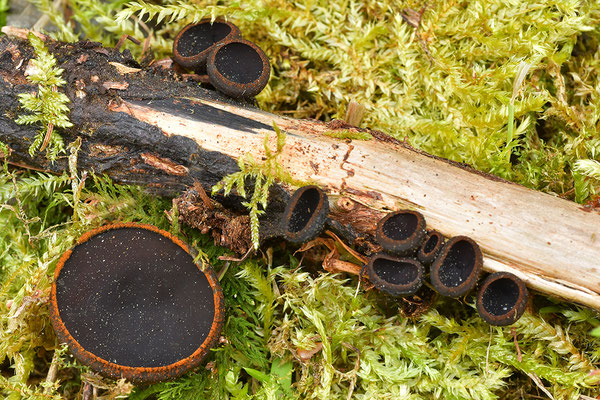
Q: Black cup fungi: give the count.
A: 9